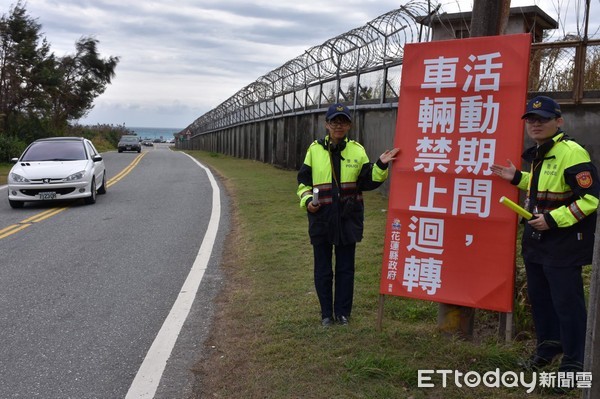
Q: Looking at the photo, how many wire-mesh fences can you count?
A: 1